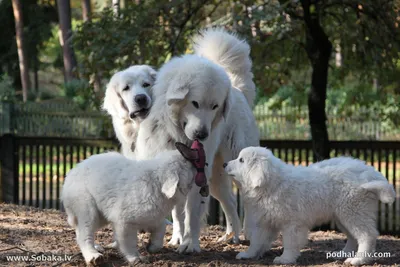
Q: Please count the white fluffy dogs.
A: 4